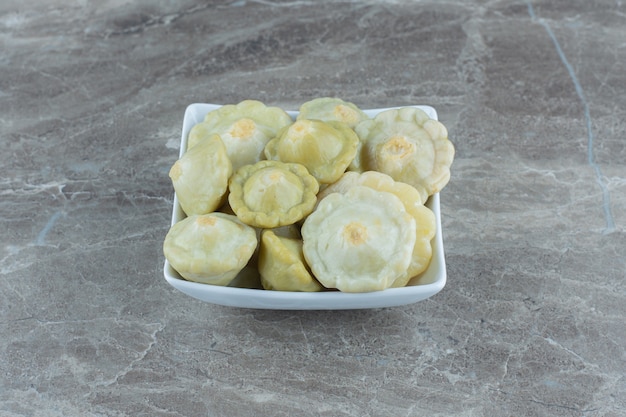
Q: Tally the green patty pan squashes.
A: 10